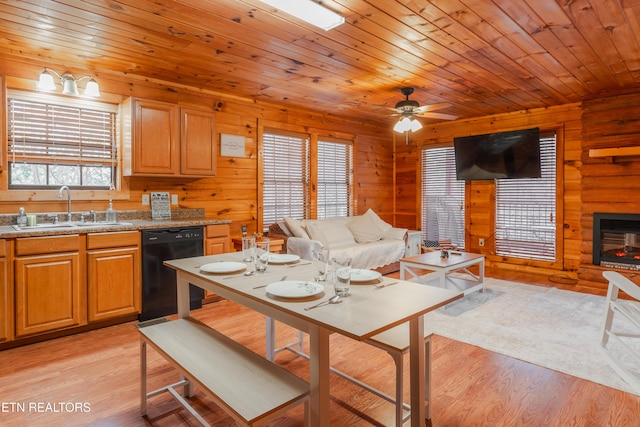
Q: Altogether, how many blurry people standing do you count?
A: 0